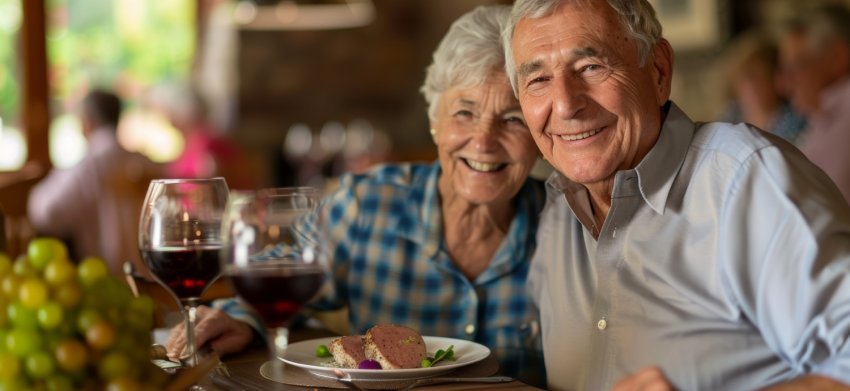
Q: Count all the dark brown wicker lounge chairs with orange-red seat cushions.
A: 0